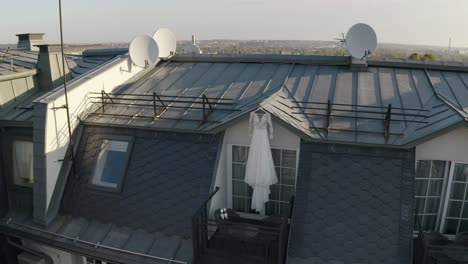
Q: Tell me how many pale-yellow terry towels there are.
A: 0